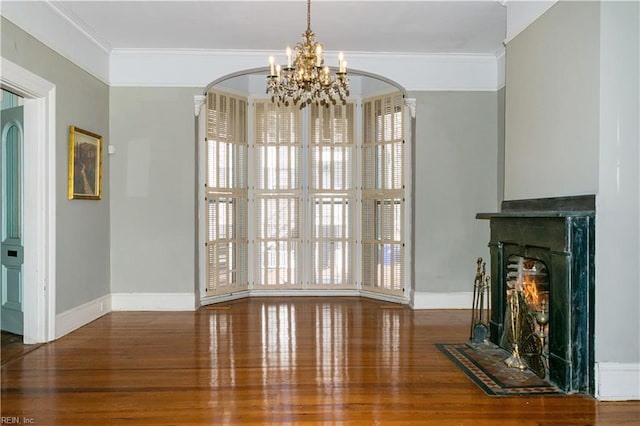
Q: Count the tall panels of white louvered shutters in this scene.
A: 4